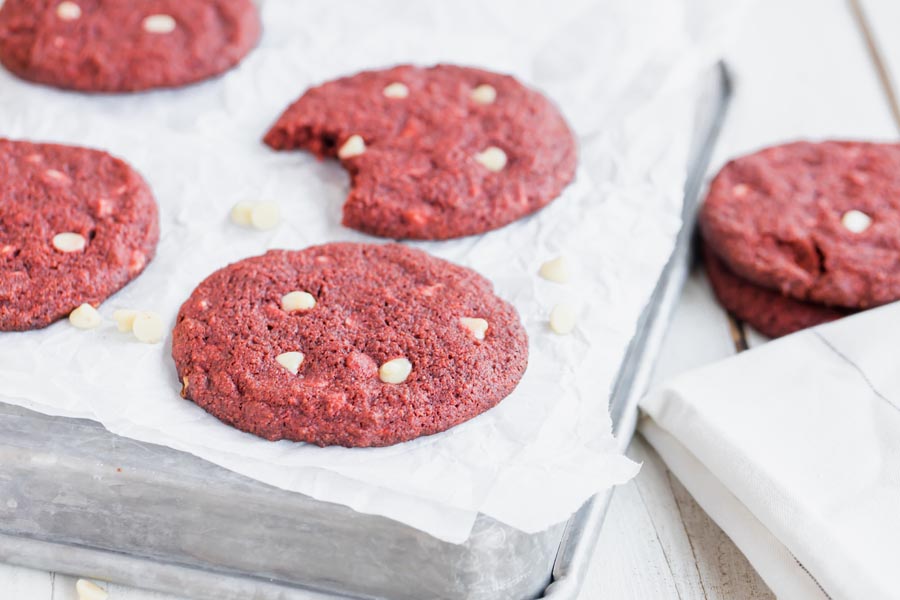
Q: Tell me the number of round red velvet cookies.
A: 6